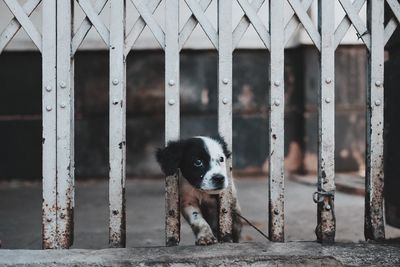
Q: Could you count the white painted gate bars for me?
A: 8